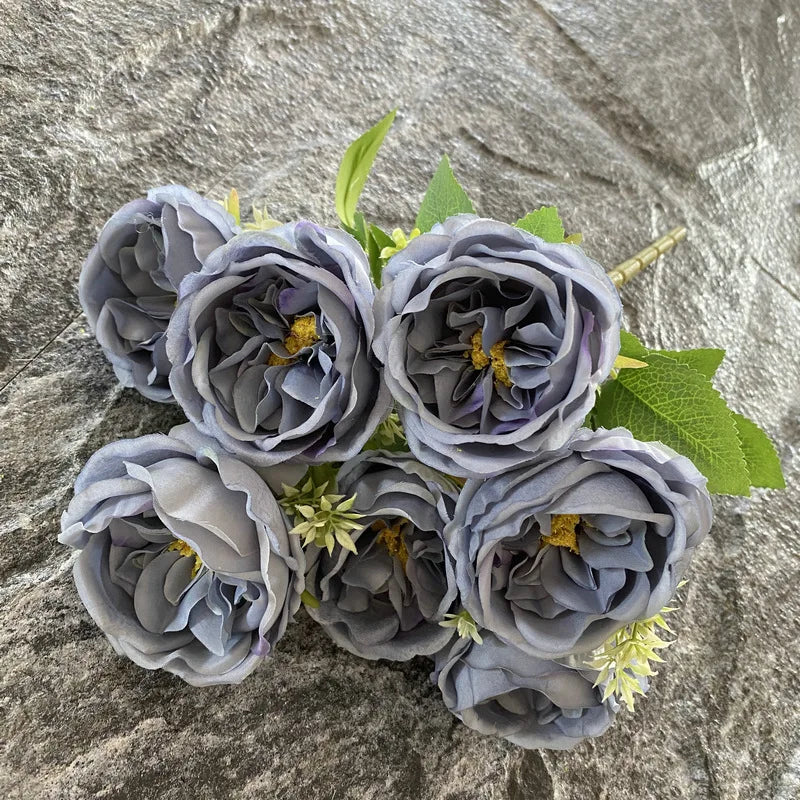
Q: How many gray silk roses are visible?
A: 7